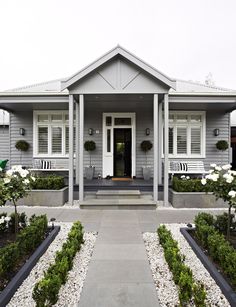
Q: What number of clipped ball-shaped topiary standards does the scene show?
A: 4